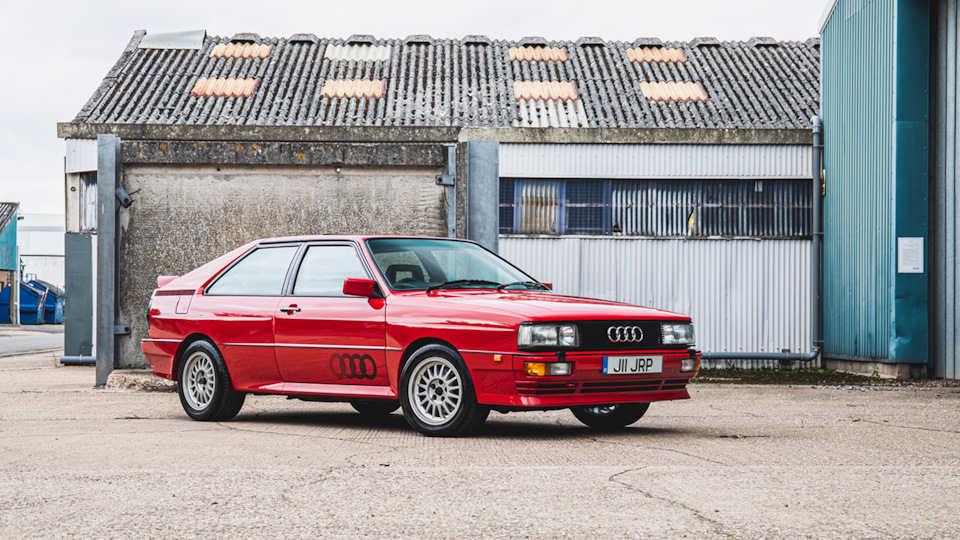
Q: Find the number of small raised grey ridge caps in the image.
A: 11